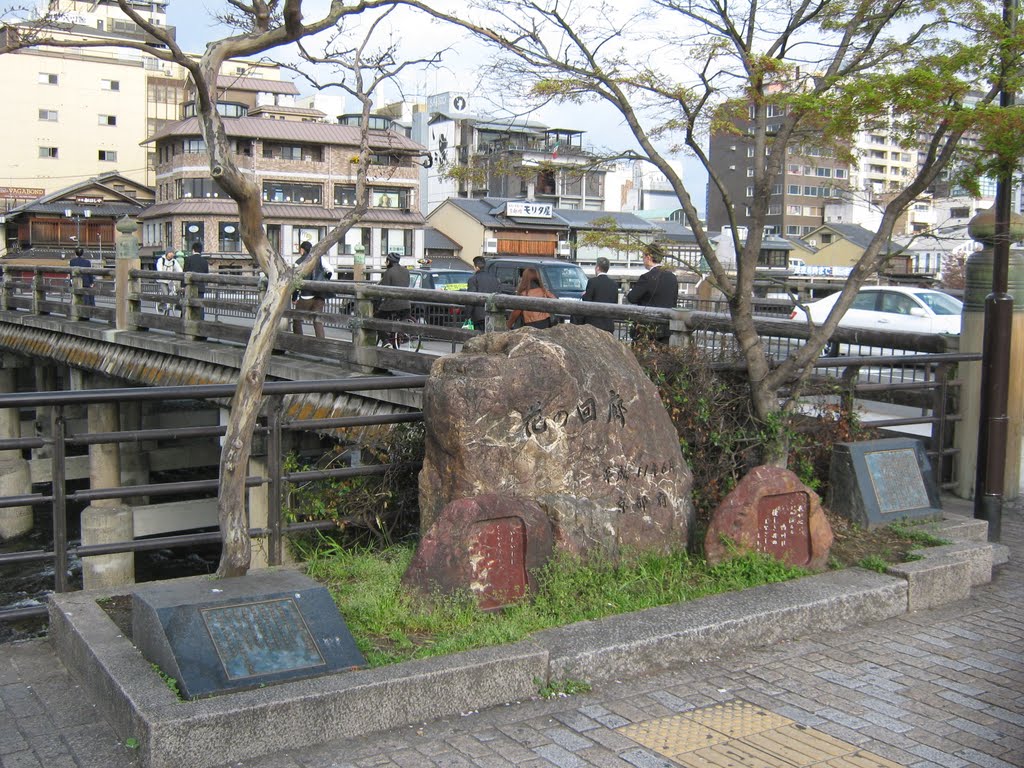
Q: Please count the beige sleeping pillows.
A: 0